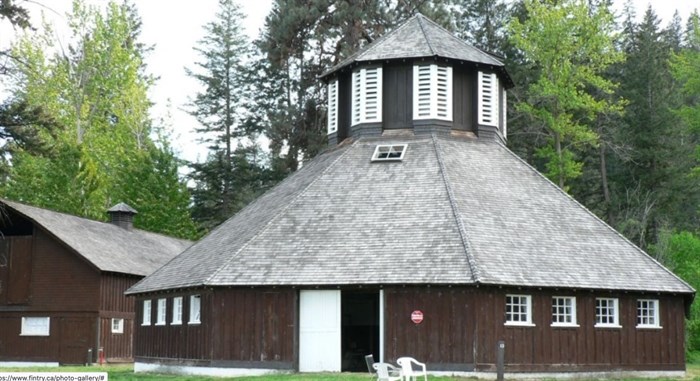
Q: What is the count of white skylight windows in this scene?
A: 1